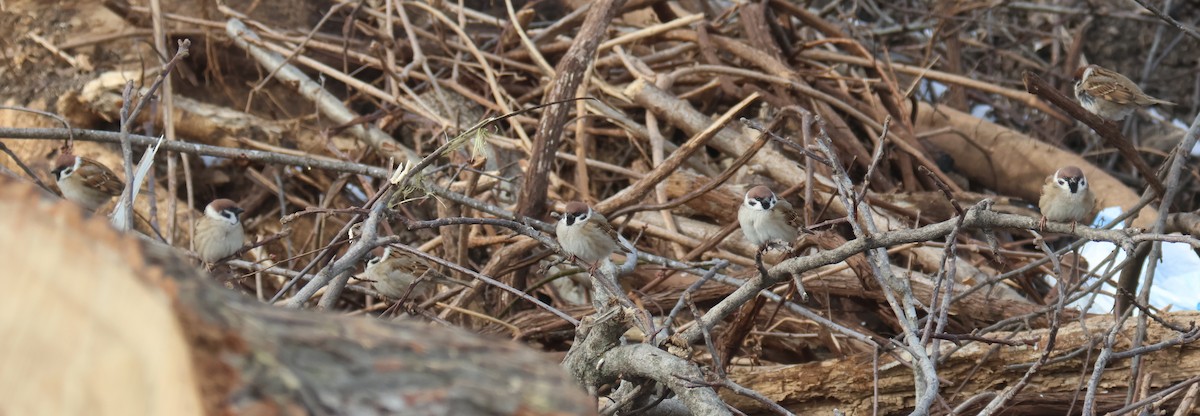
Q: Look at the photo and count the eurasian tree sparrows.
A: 7